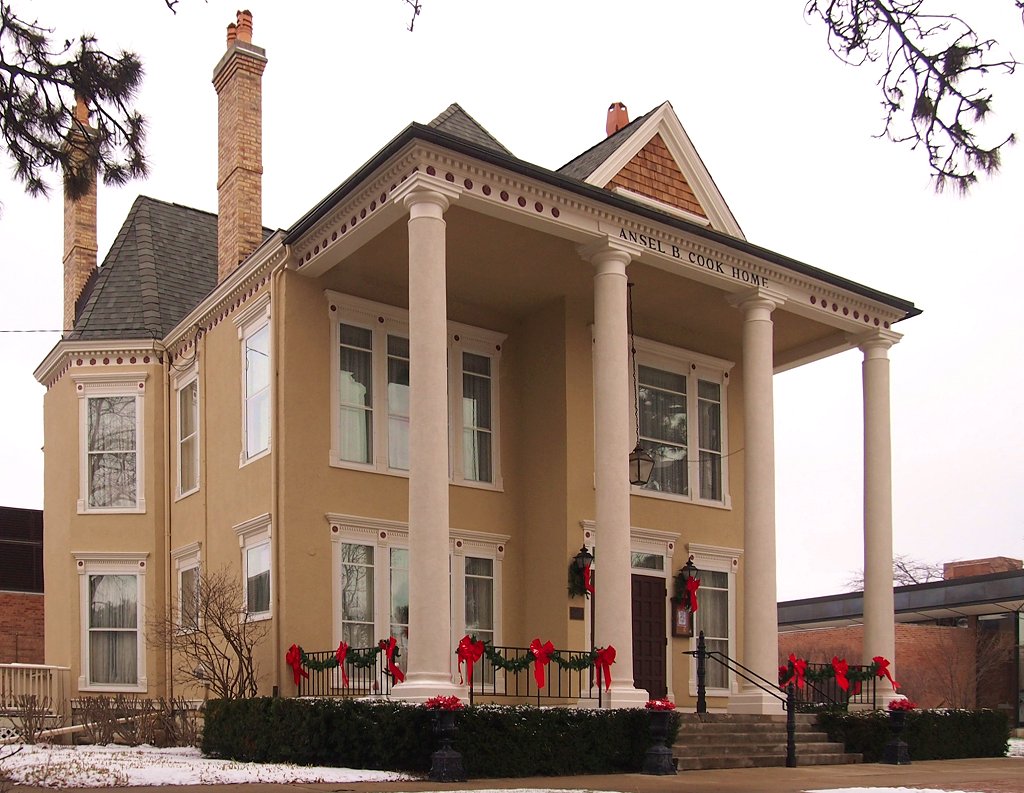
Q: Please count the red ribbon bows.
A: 11